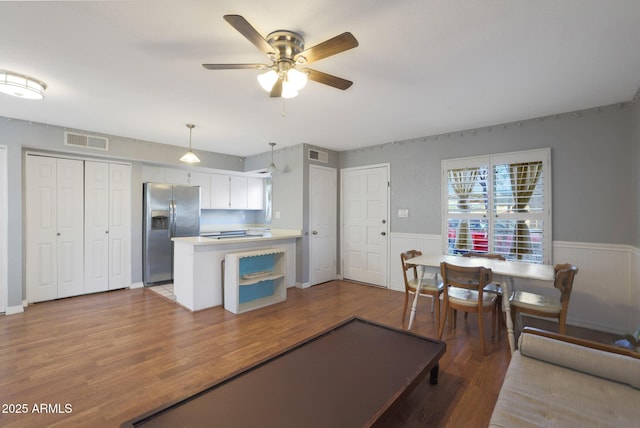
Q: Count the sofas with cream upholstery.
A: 1